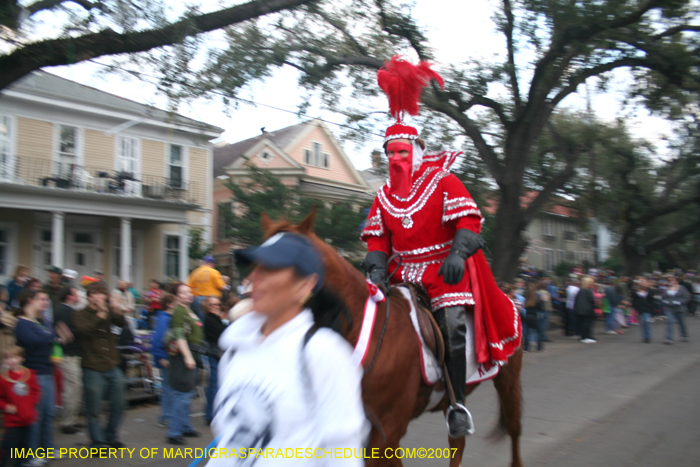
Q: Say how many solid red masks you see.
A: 1